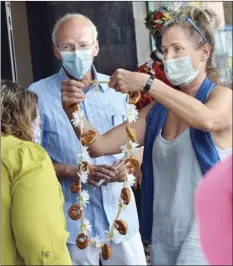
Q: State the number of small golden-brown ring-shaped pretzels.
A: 12